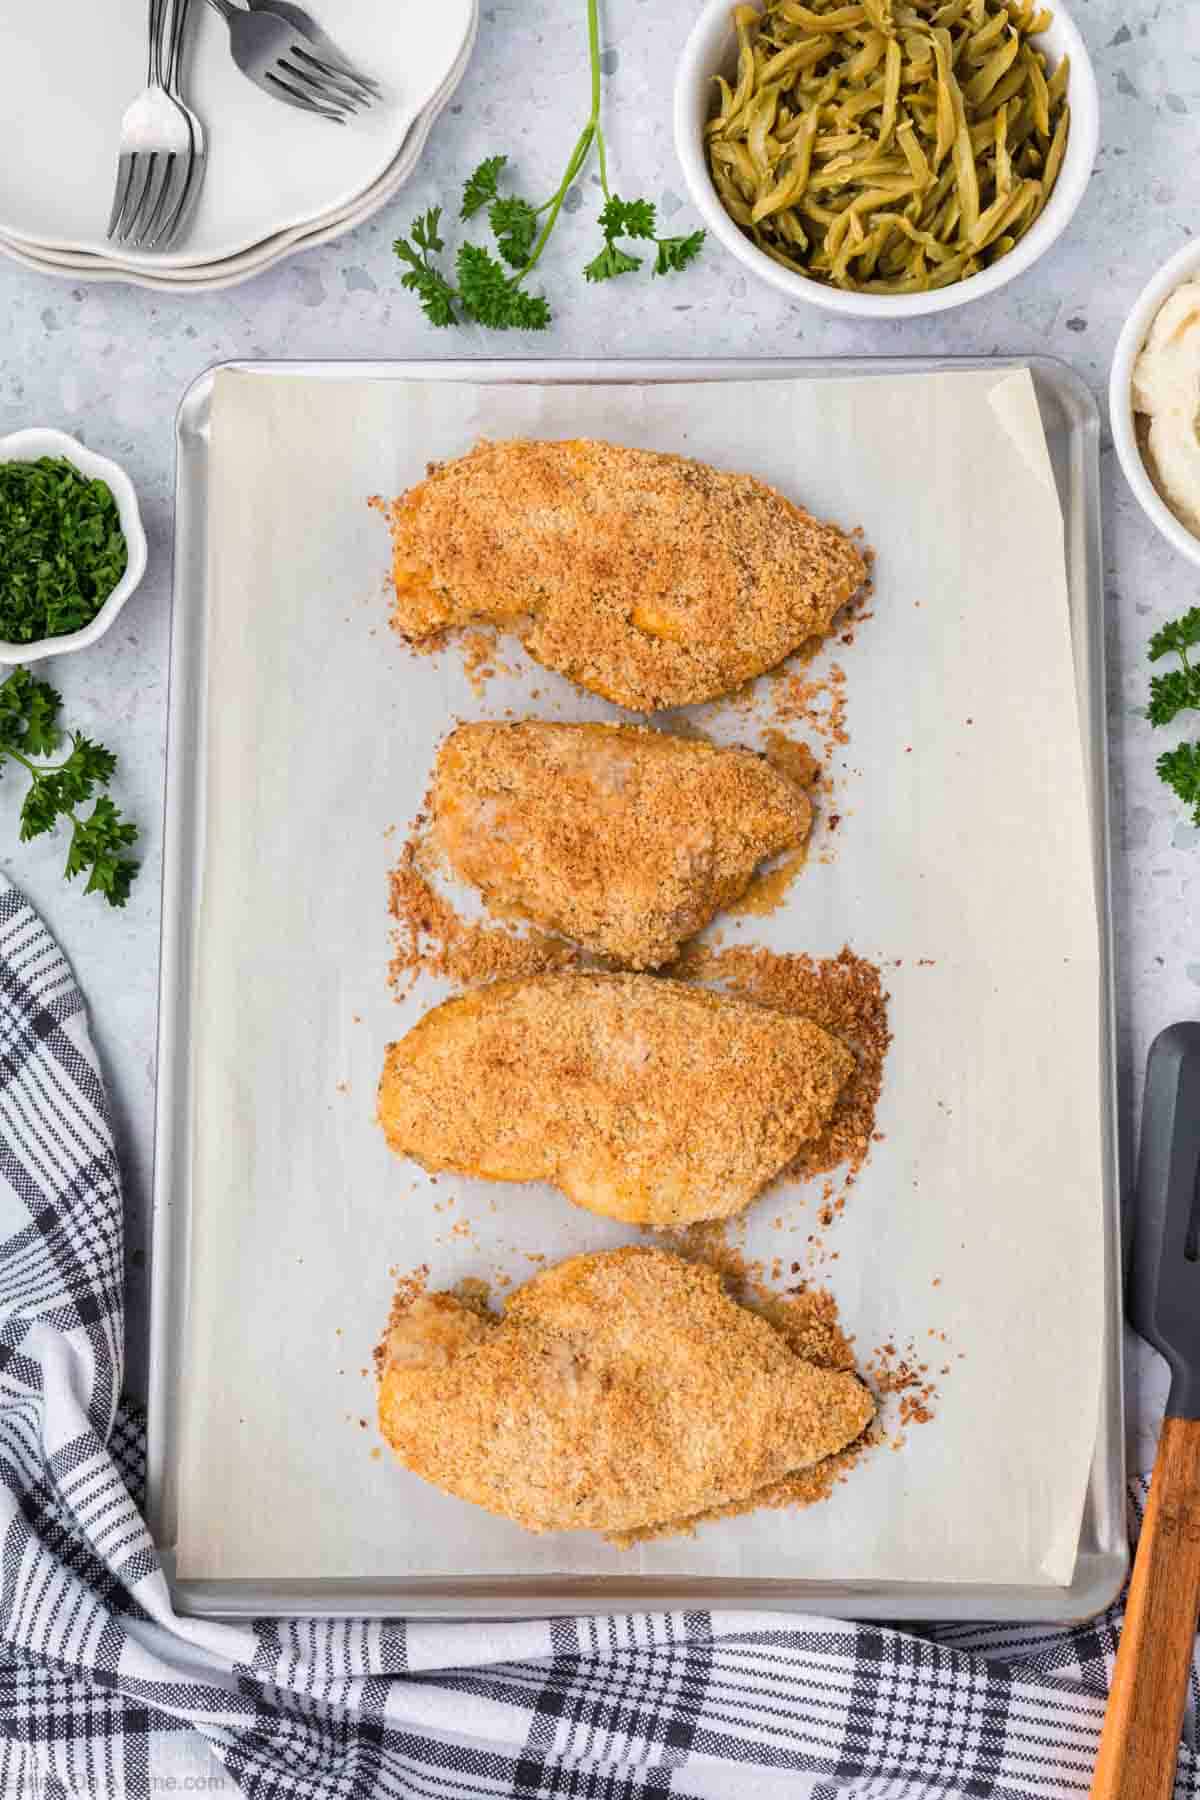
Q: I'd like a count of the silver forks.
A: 4